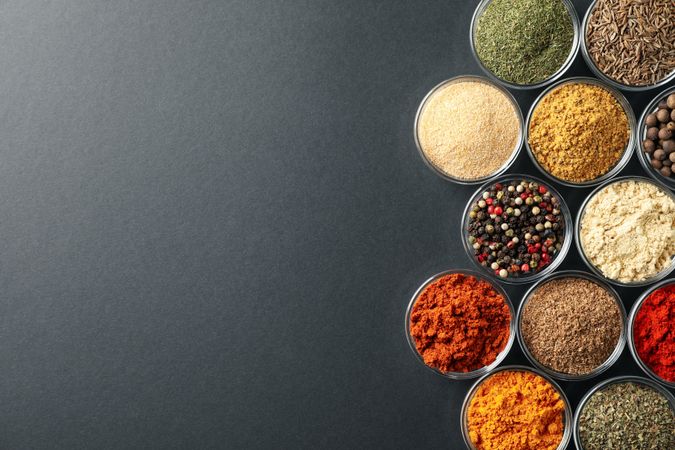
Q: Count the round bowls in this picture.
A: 12